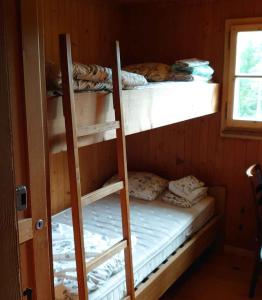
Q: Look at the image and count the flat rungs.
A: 3